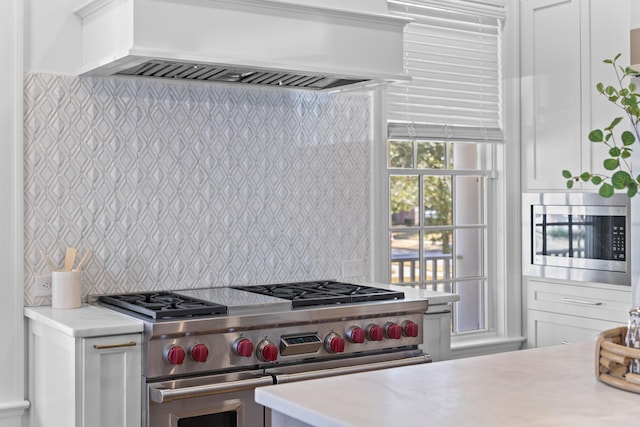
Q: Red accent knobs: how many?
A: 9